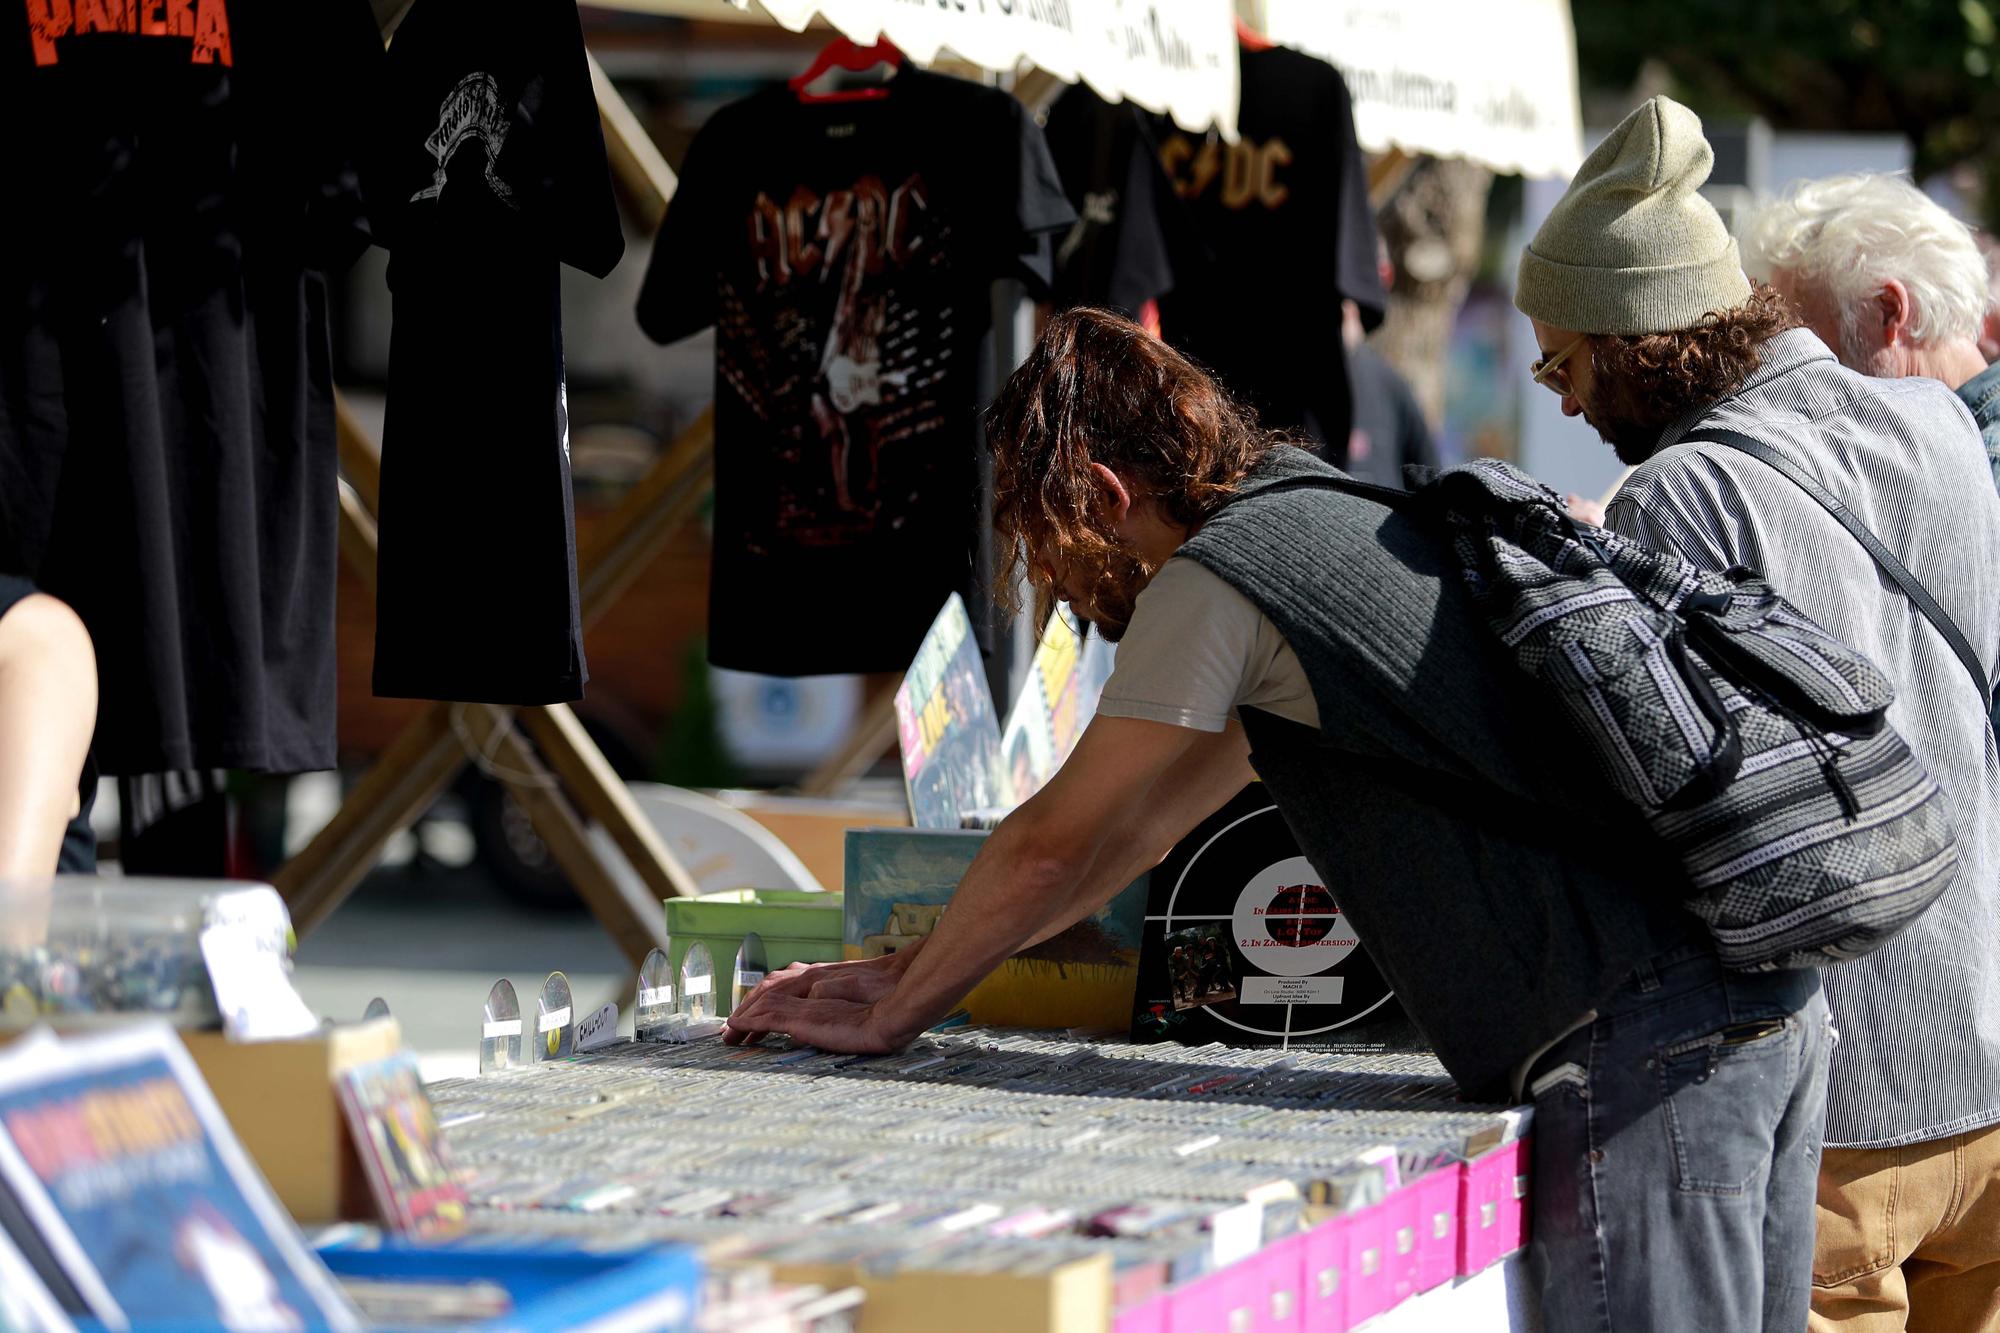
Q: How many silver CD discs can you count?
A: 6